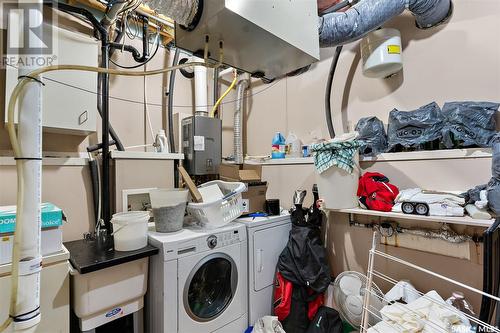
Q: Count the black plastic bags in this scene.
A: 3